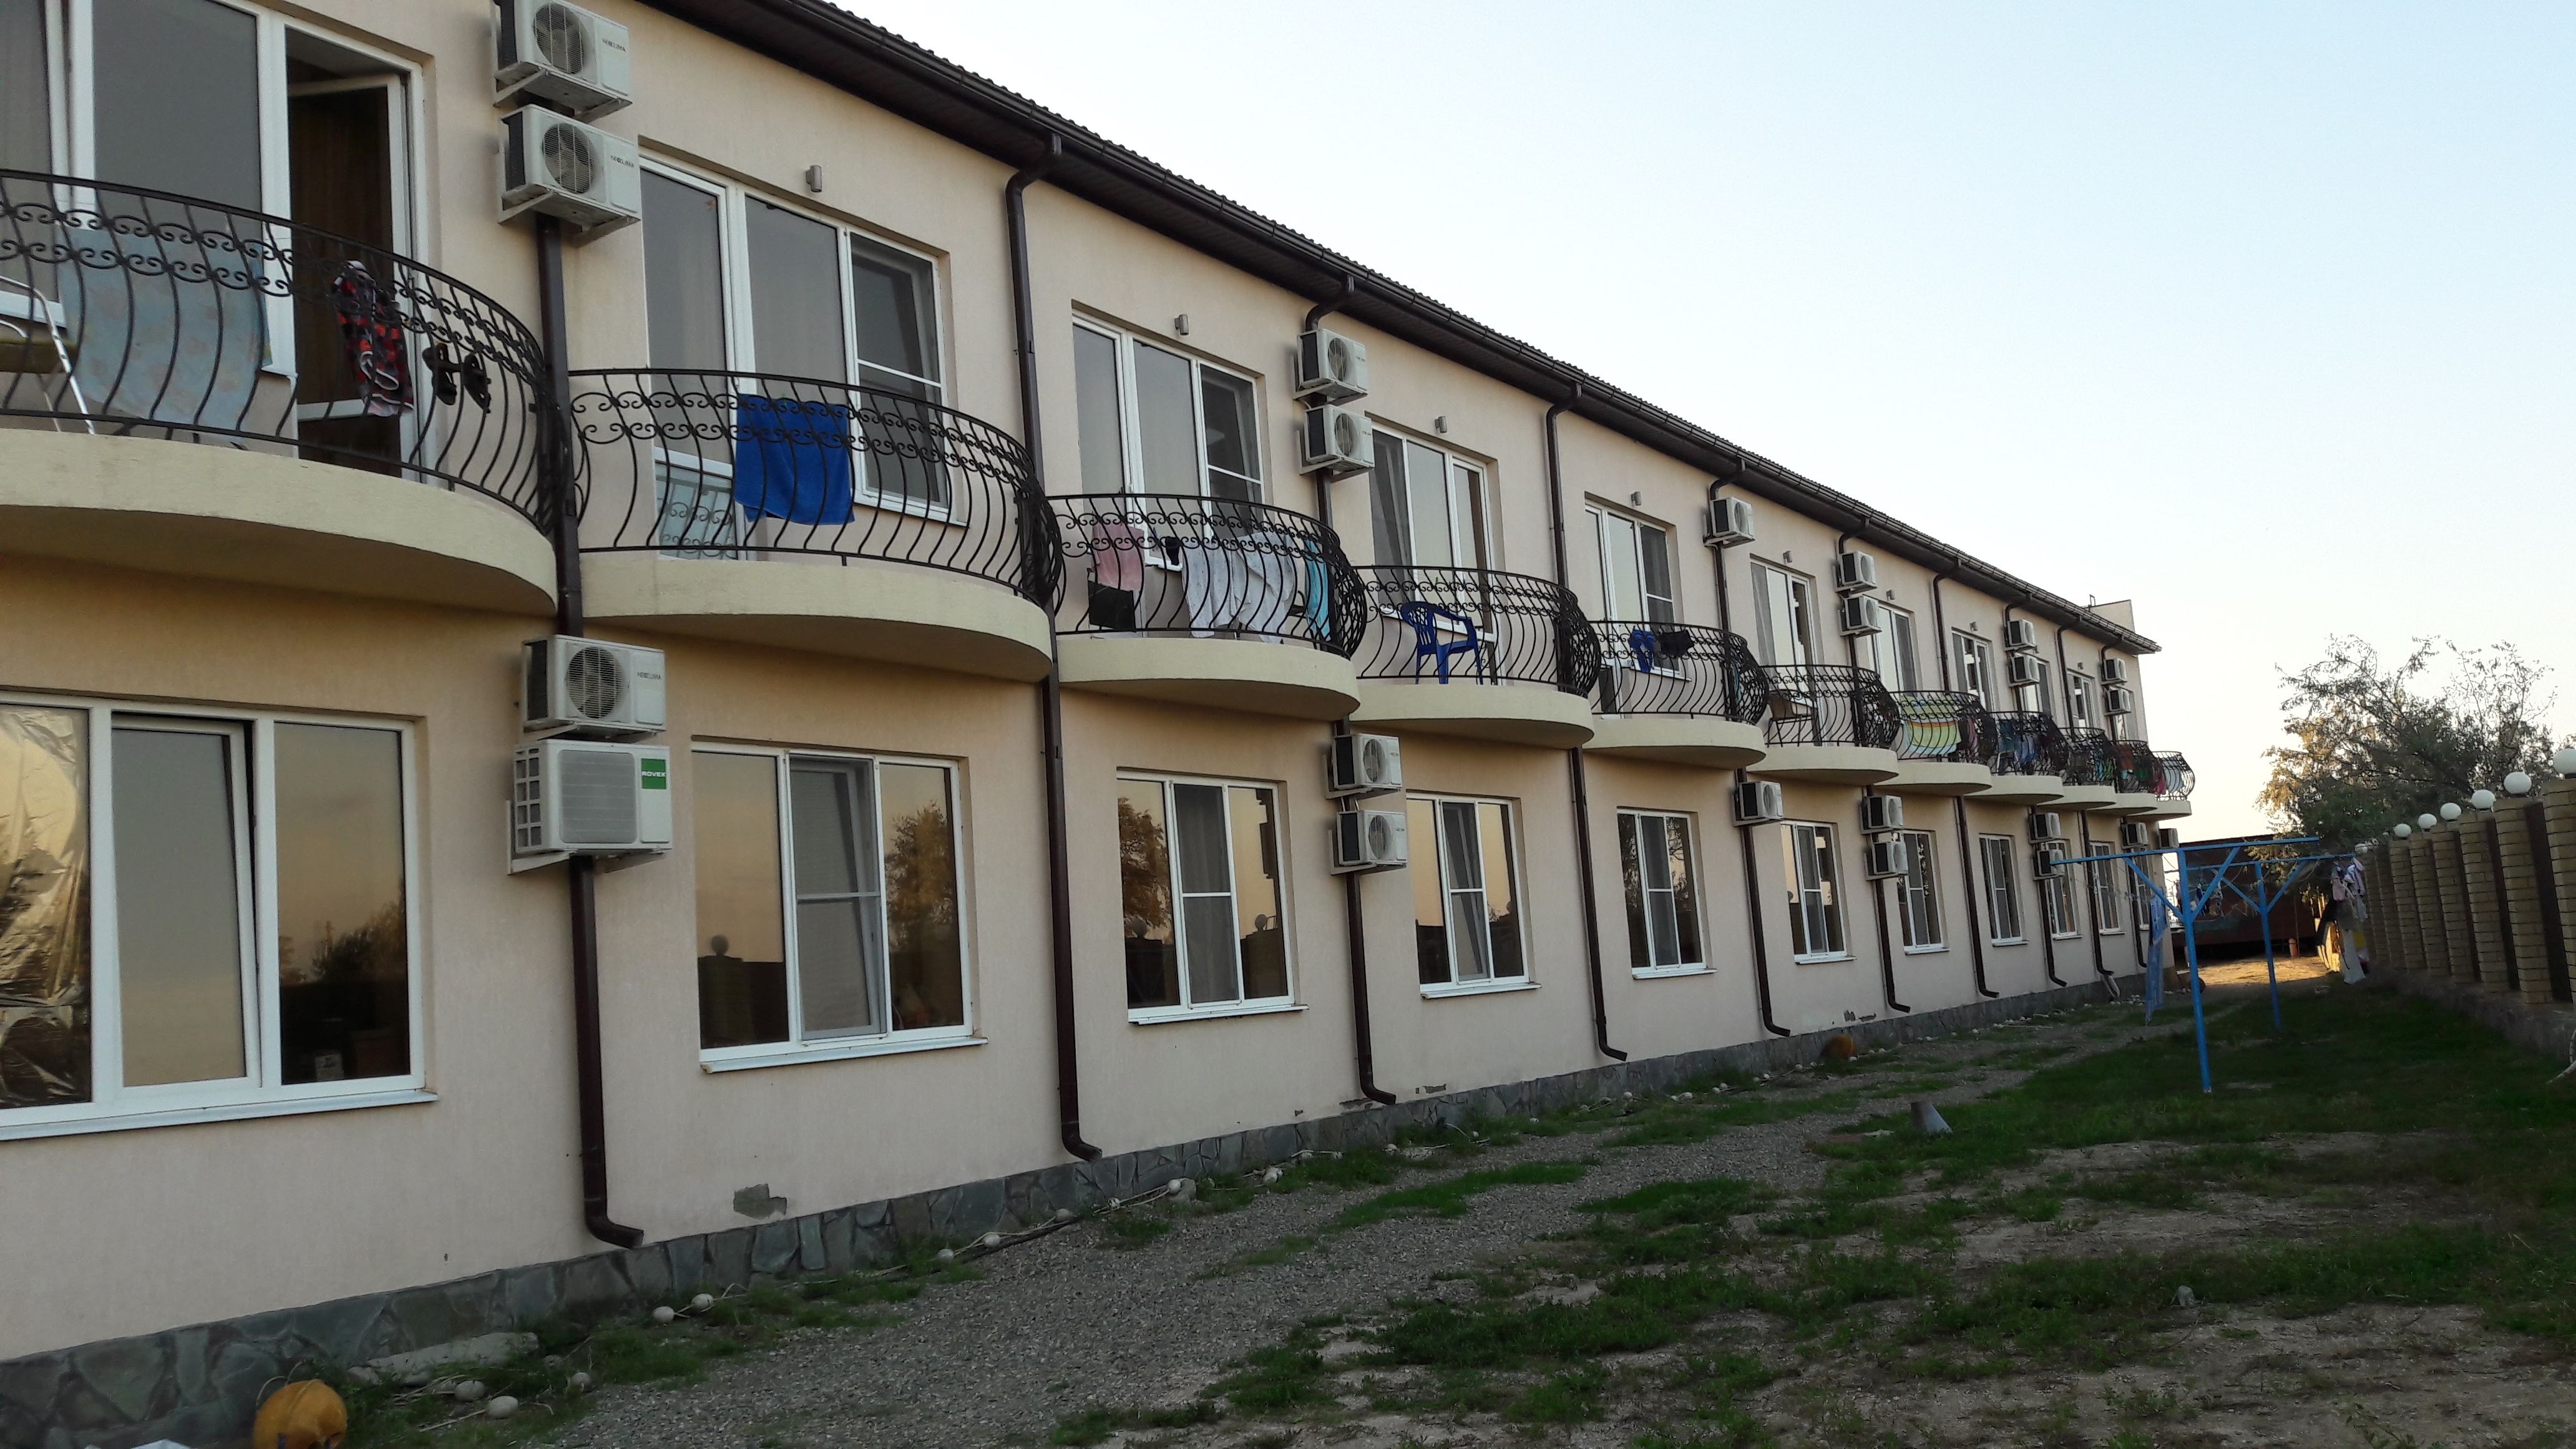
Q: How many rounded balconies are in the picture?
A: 11